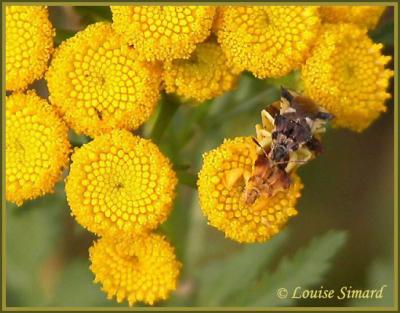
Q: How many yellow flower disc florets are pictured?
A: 11